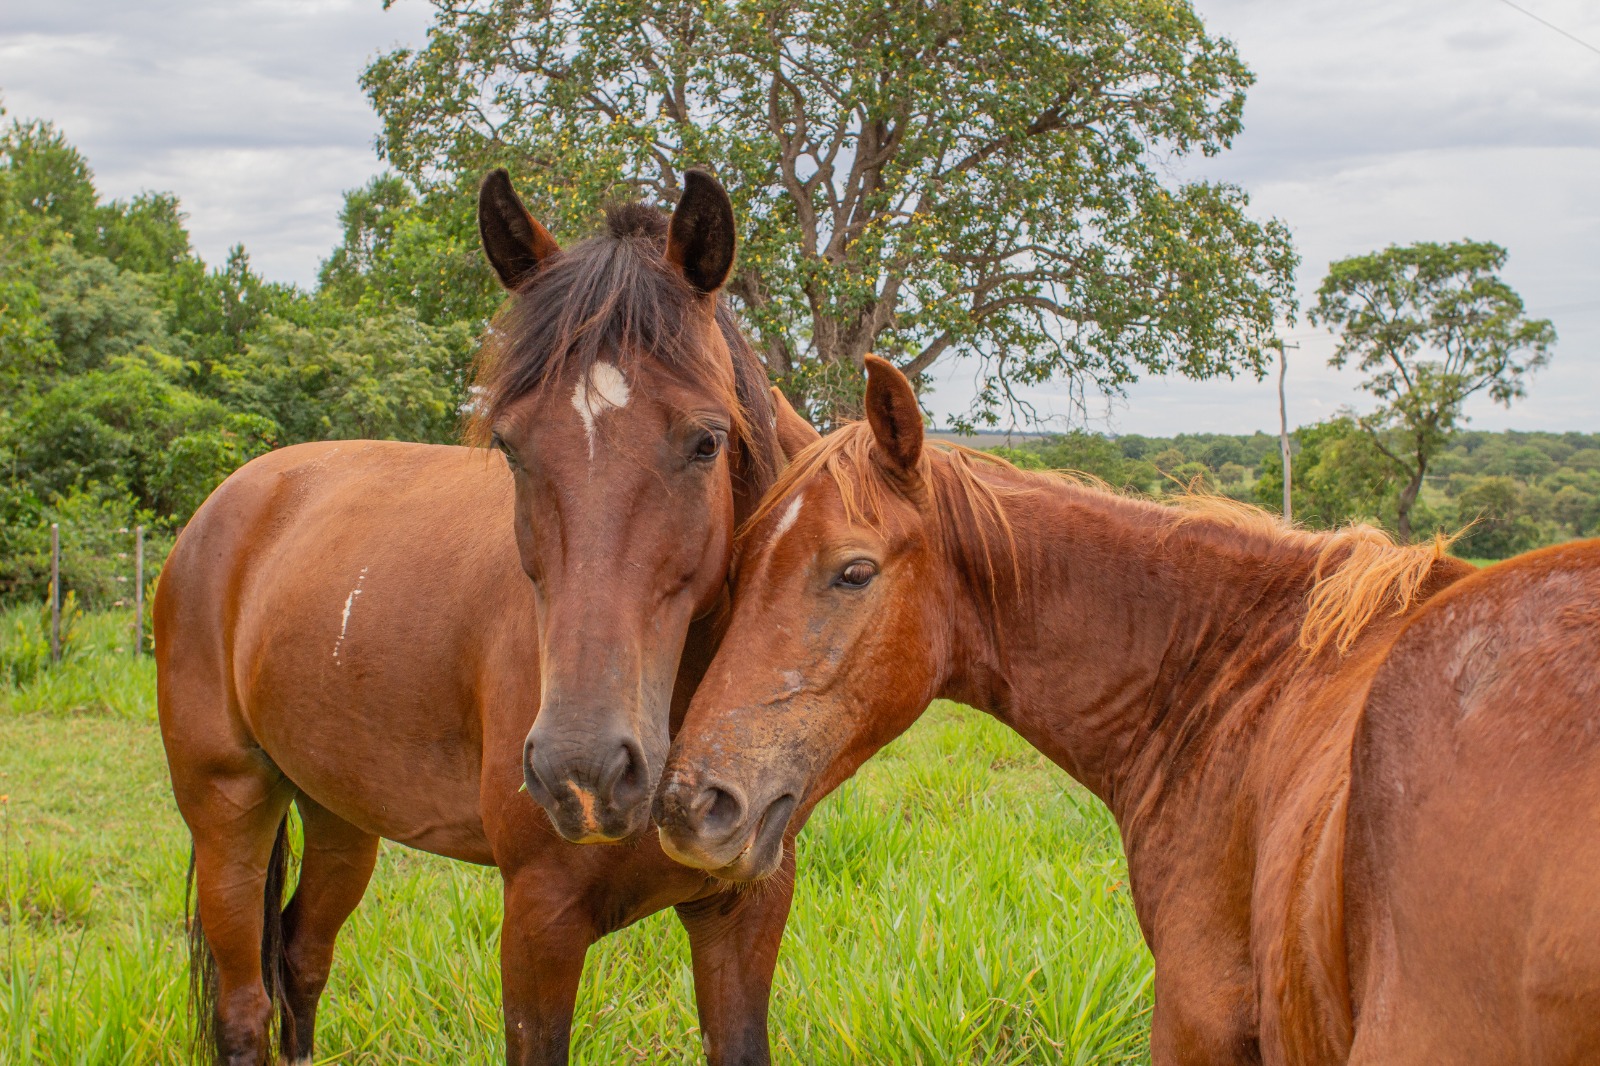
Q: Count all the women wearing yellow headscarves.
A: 0